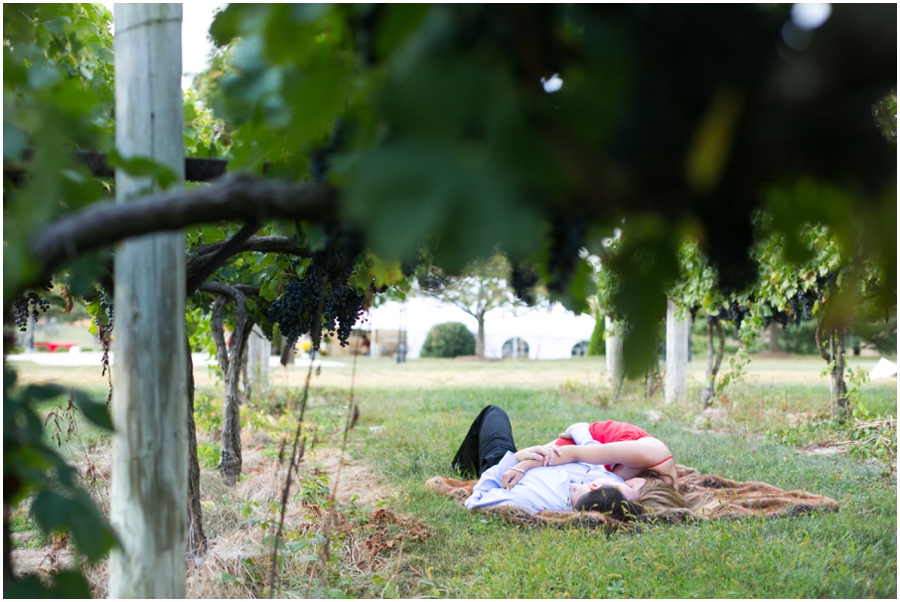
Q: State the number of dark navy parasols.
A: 0